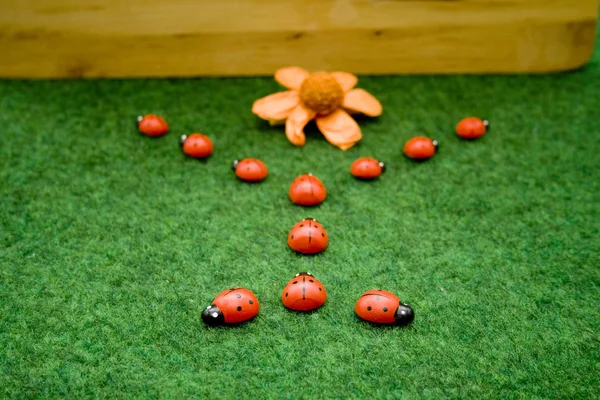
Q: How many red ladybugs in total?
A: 11